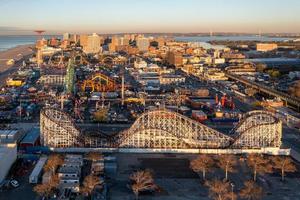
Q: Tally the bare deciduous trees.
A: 11